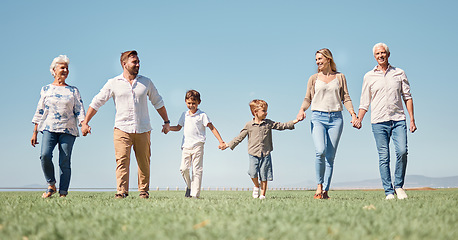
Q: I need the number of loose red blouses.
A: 0